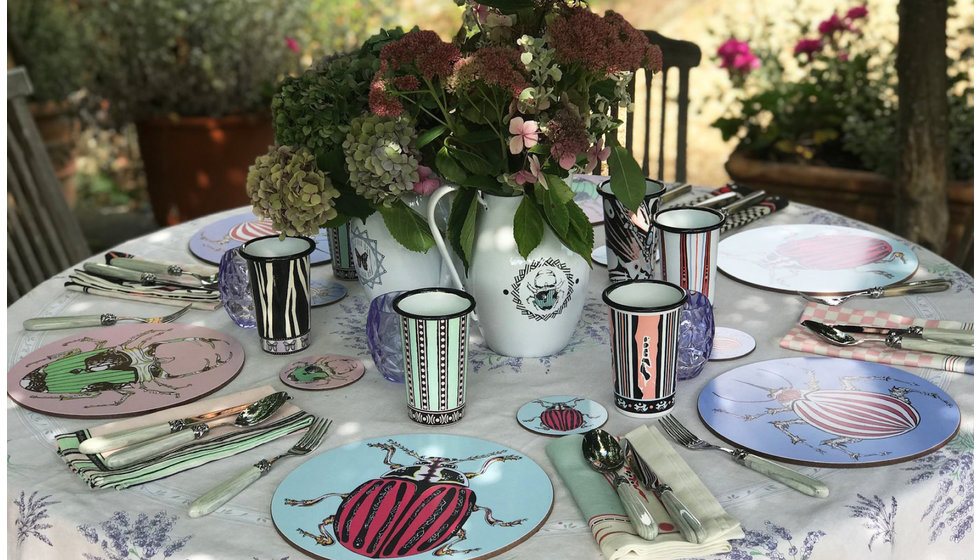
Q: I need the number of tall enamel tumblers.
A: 6